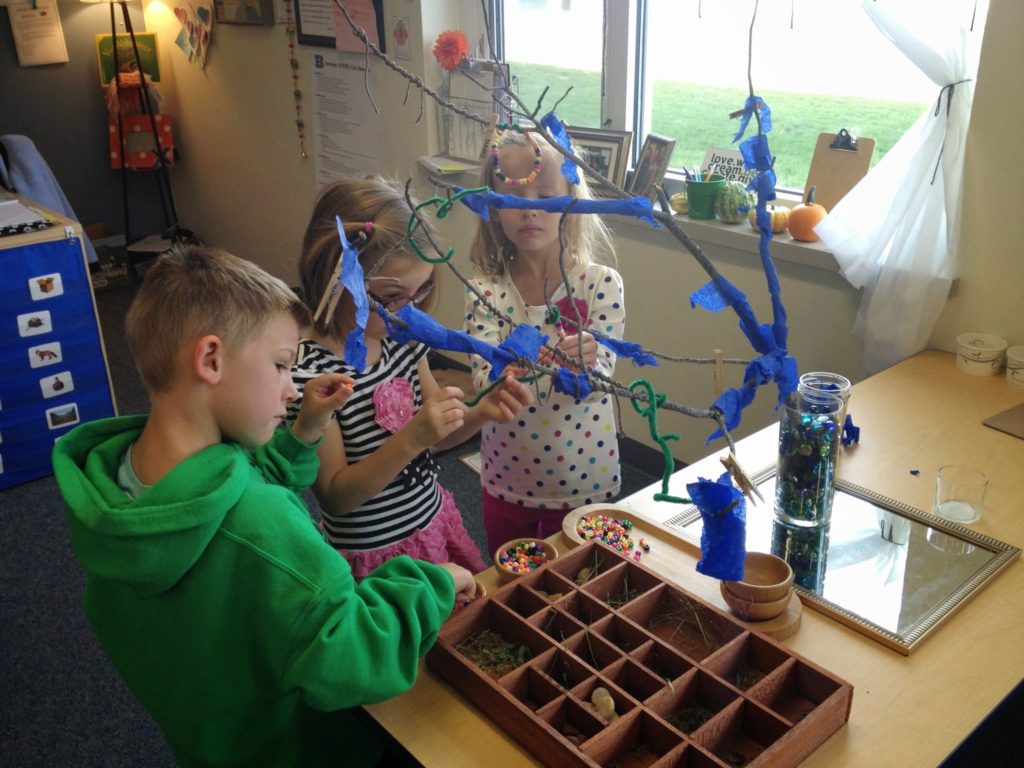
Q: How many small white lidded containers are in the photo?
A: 2